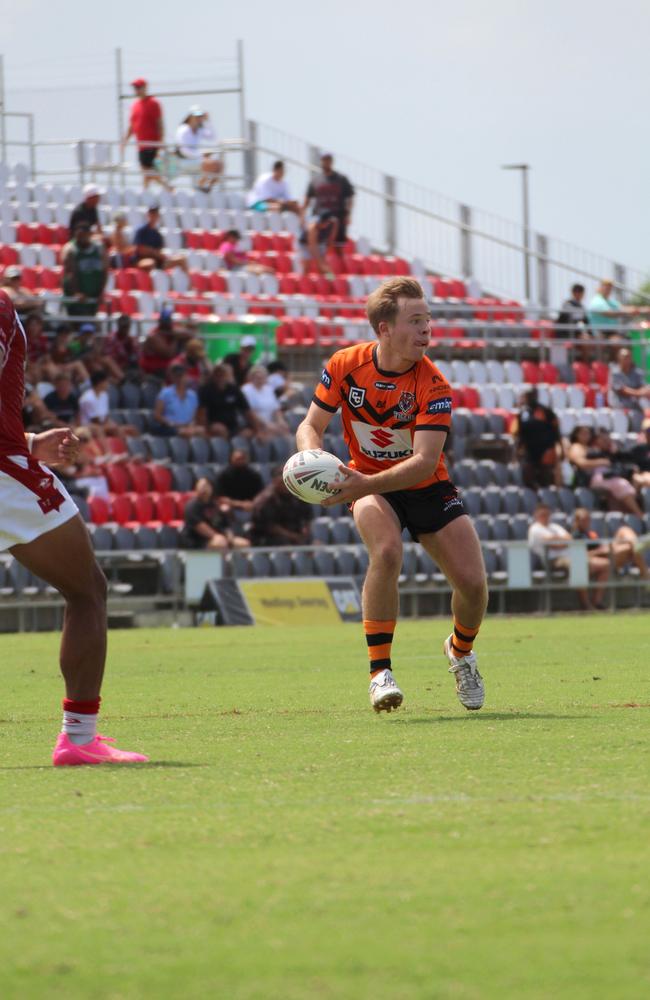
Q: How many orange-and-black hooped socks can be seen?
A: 2